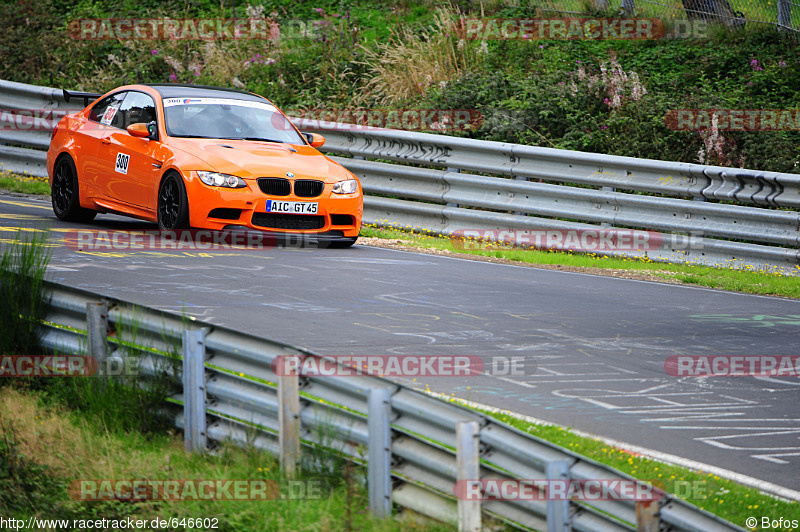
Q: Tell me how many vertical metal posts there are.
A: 7